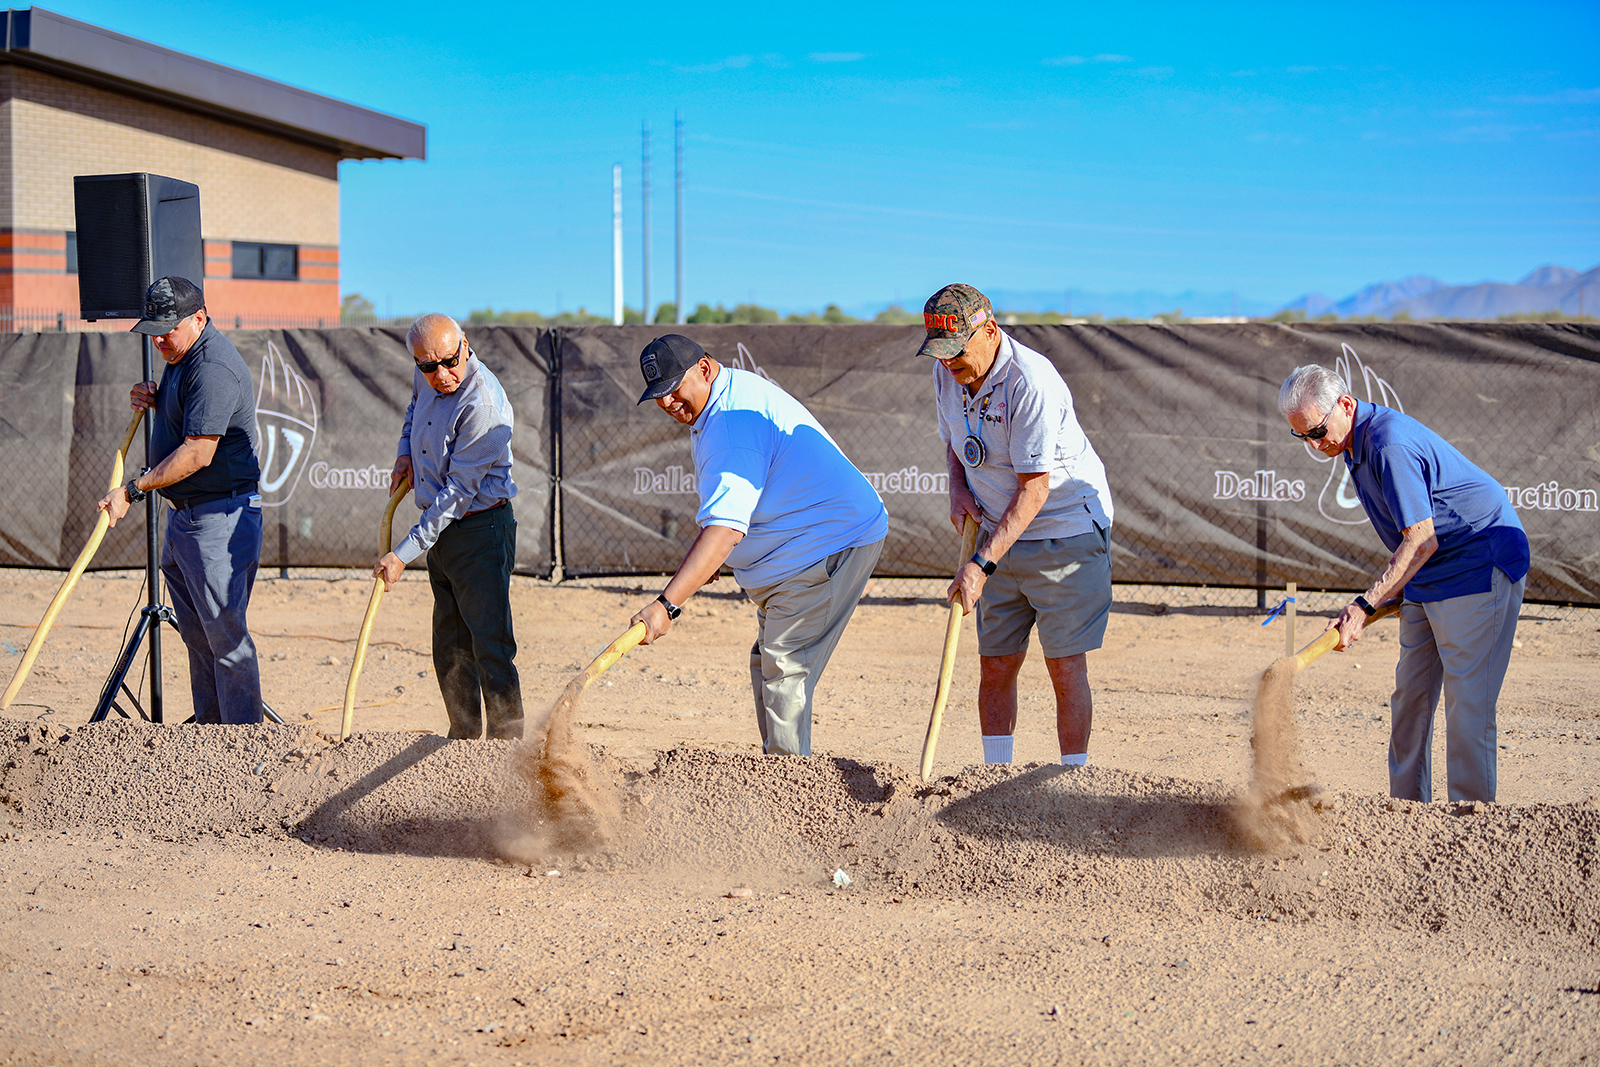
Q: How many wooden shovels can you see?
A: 5